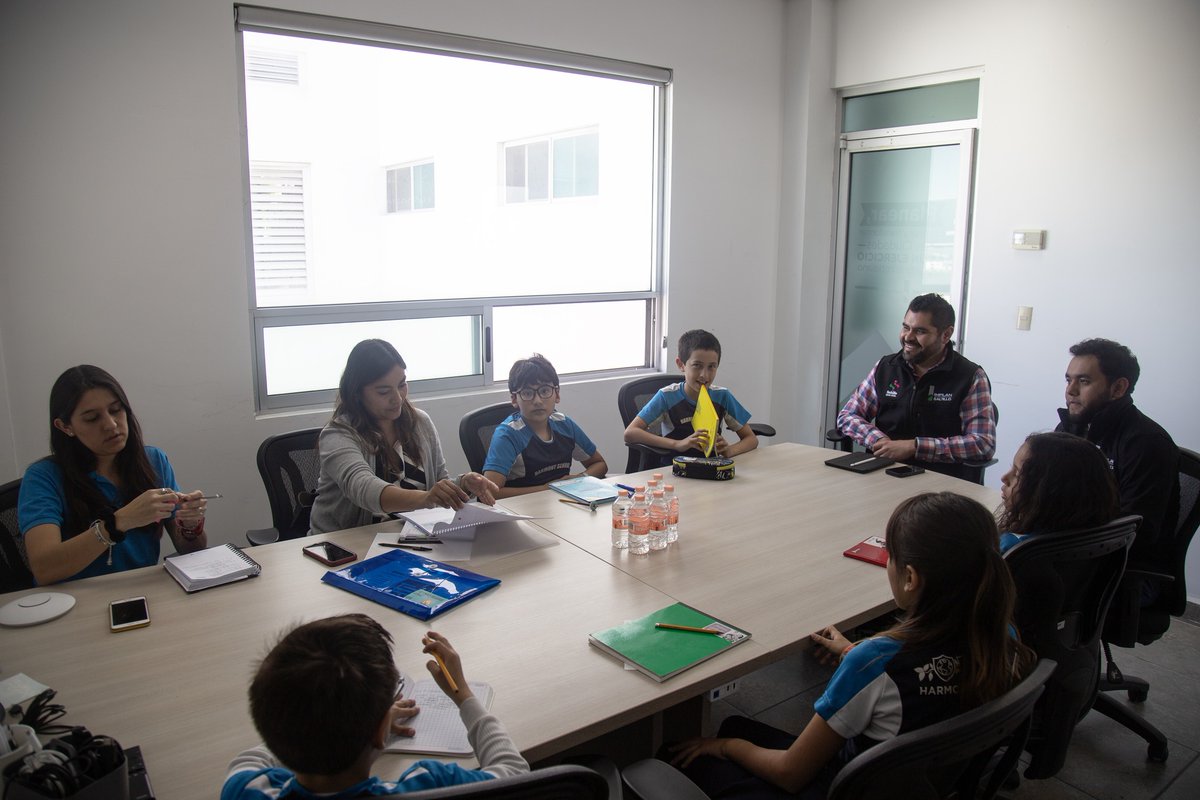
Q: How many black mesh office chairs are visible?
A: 9